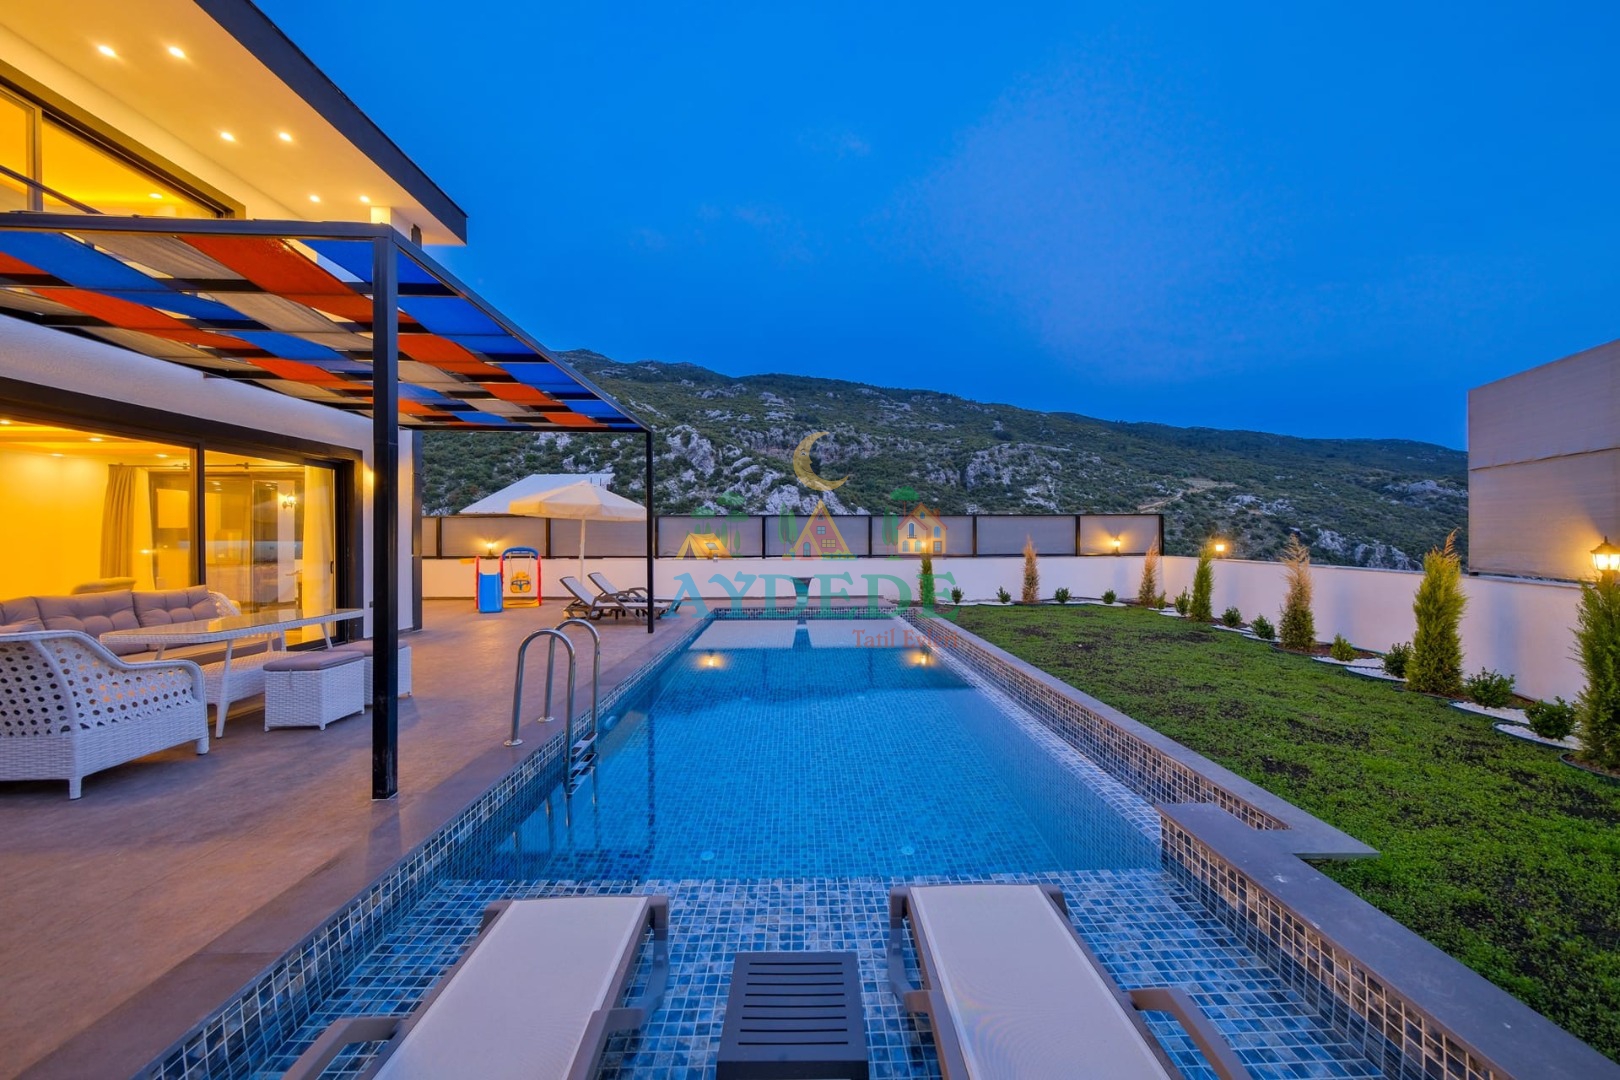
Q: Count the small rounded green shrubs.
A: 12